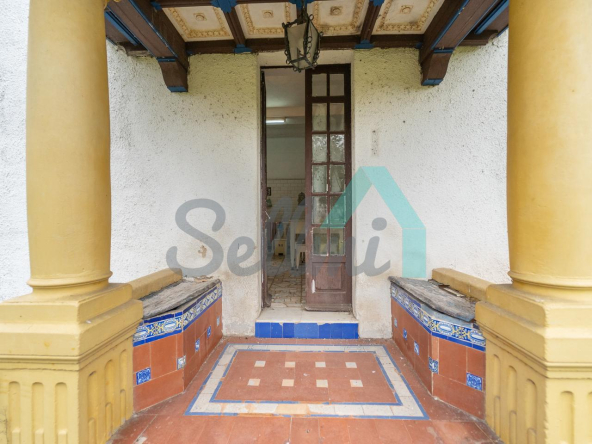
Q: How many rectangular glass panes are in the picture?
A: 12